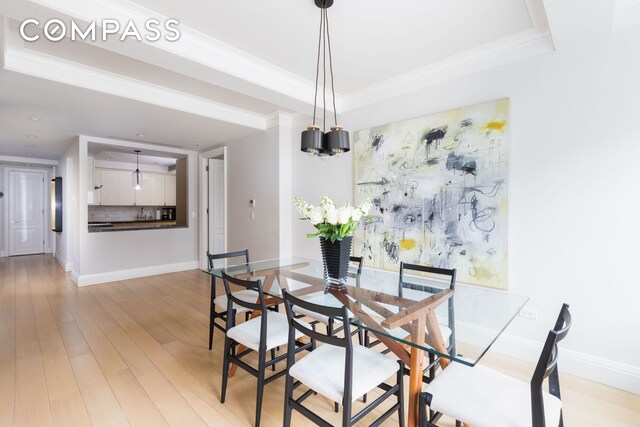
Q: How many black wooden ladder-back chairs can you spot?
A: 6